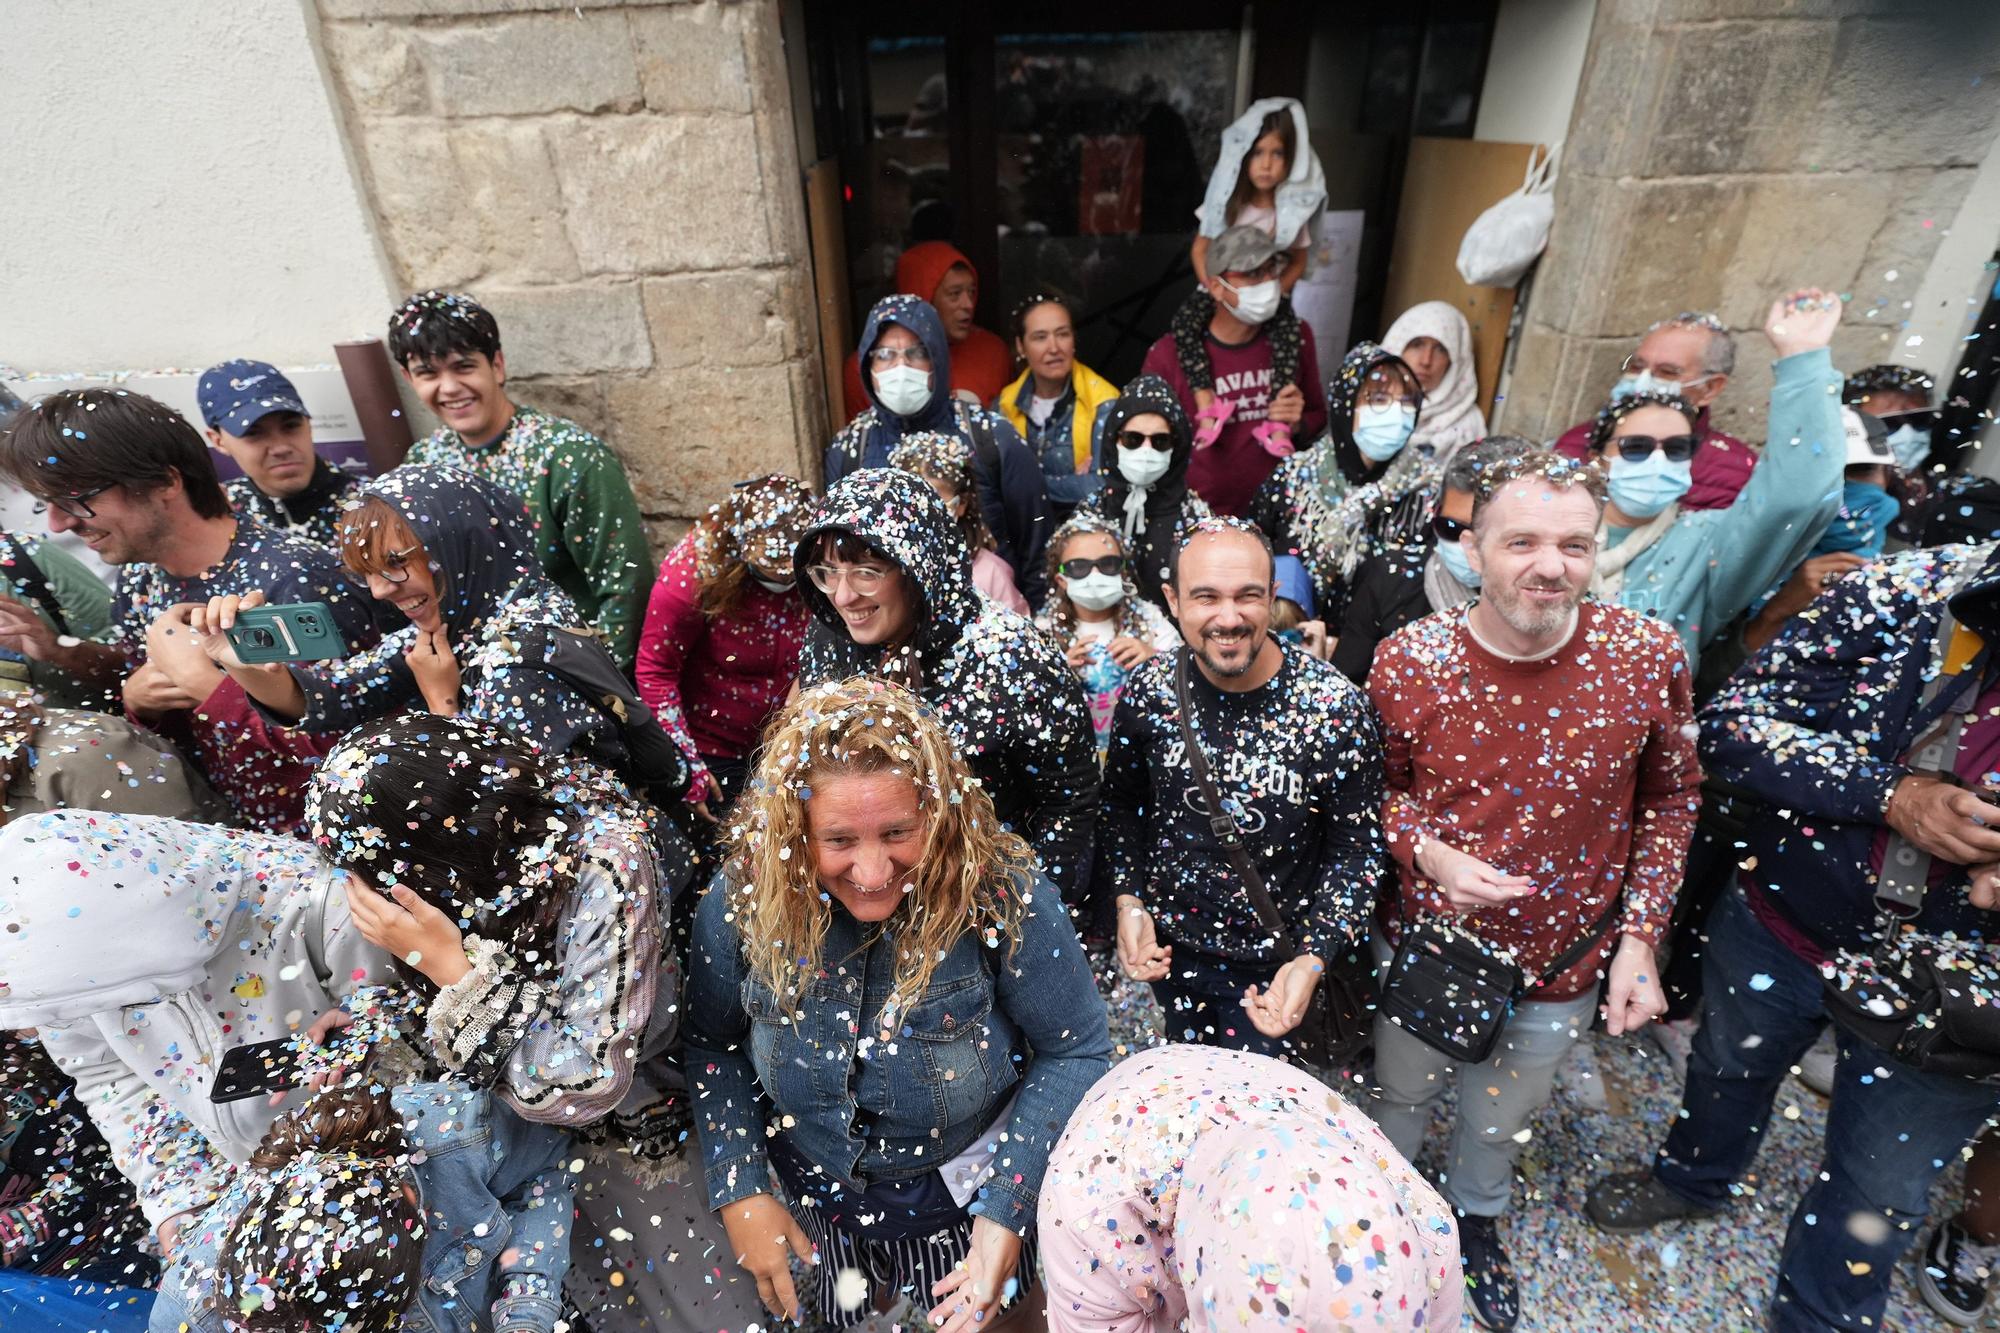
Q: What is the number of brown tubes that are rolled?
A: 1